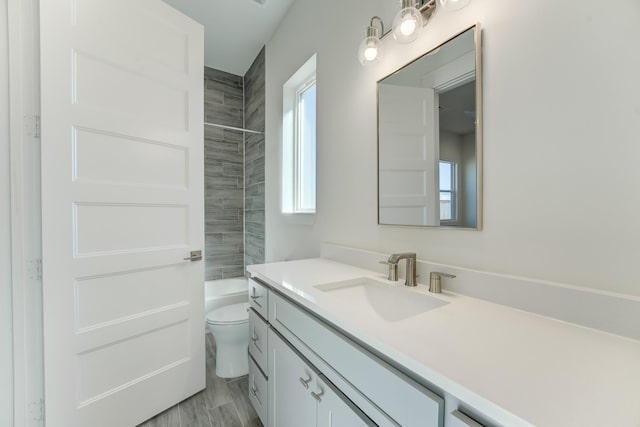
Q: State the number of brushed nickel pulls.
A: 5